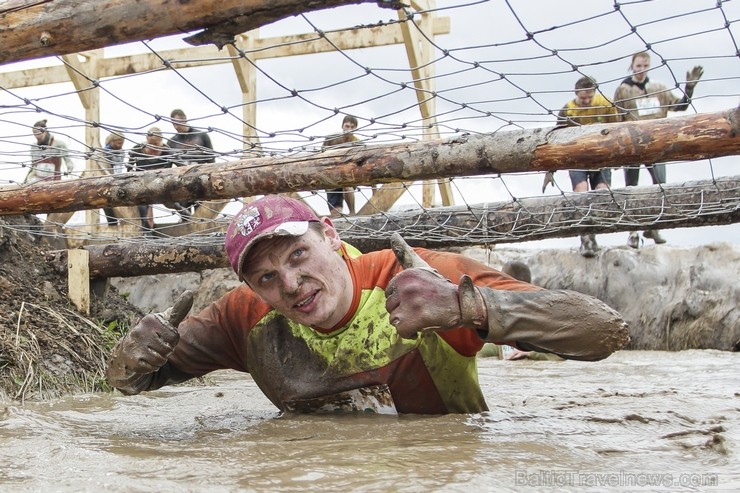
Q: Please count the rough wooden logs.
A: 3